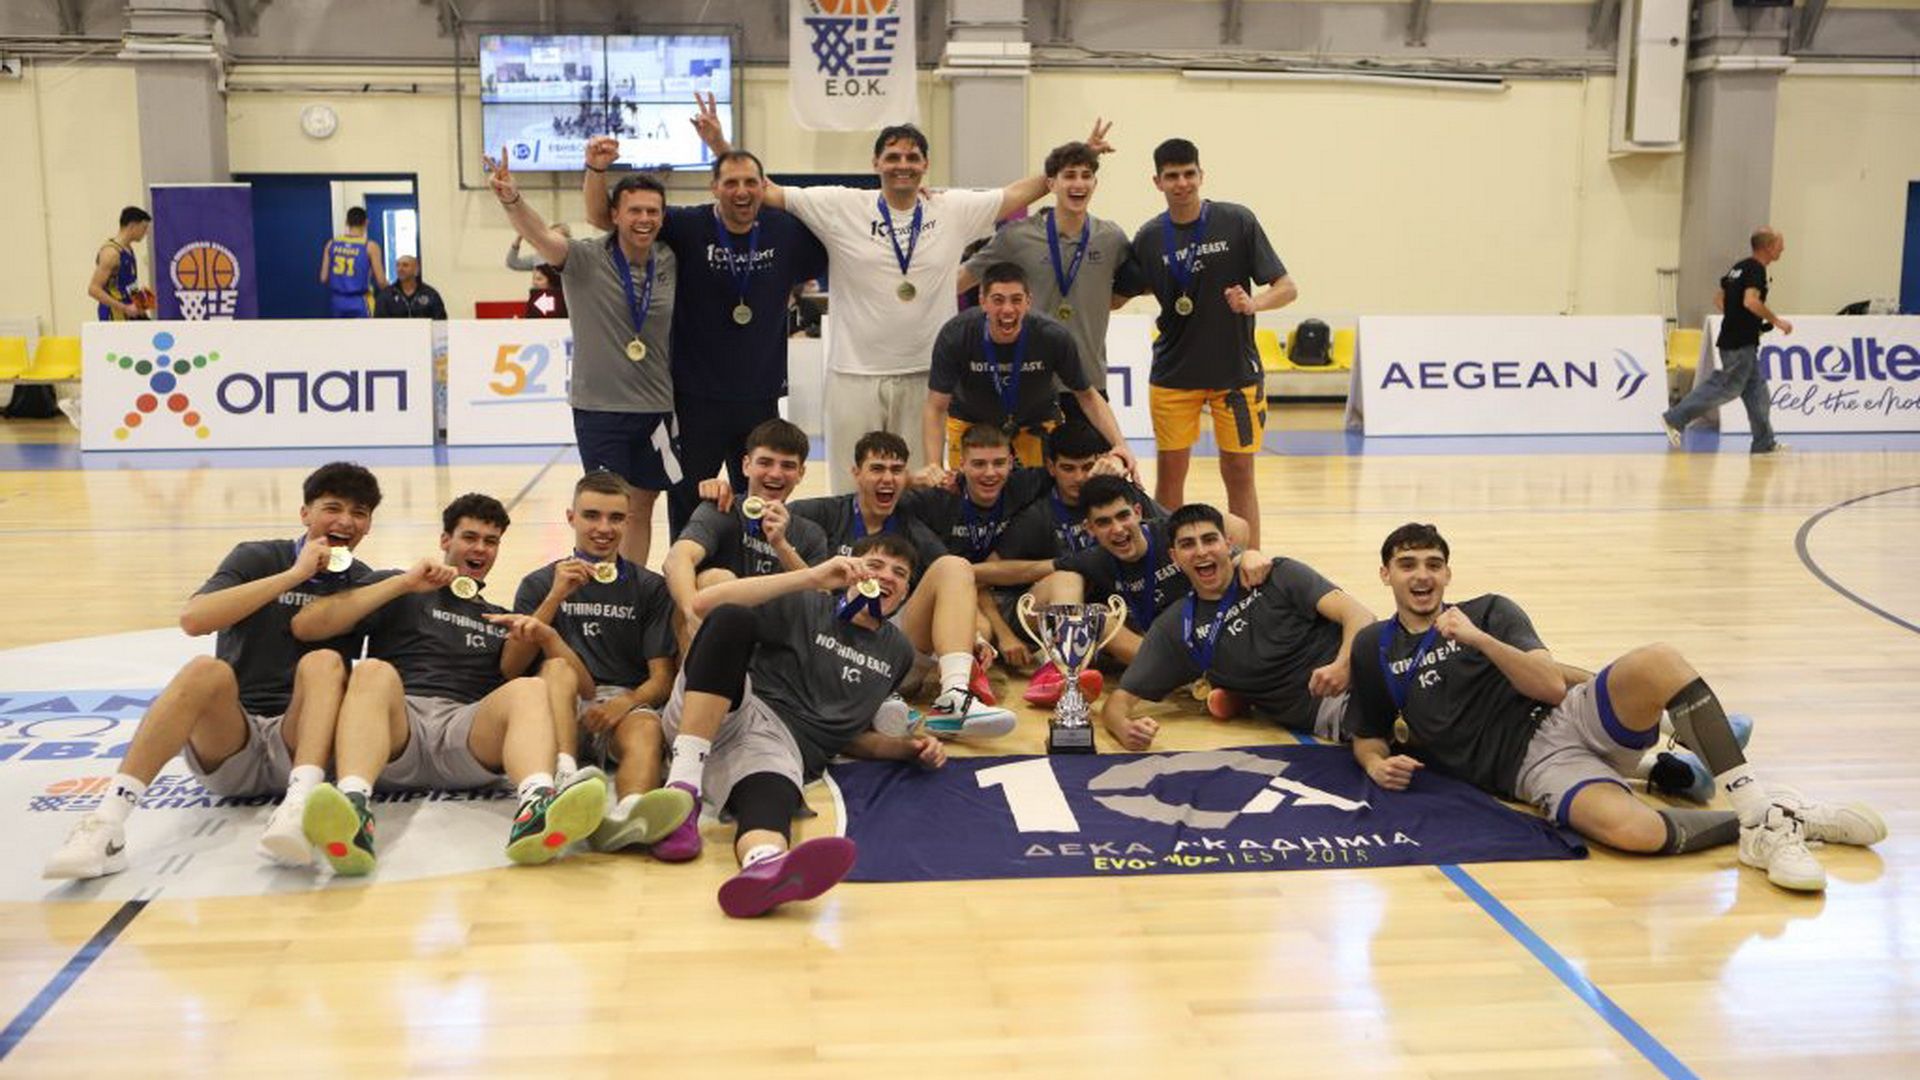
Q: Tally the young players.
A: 14